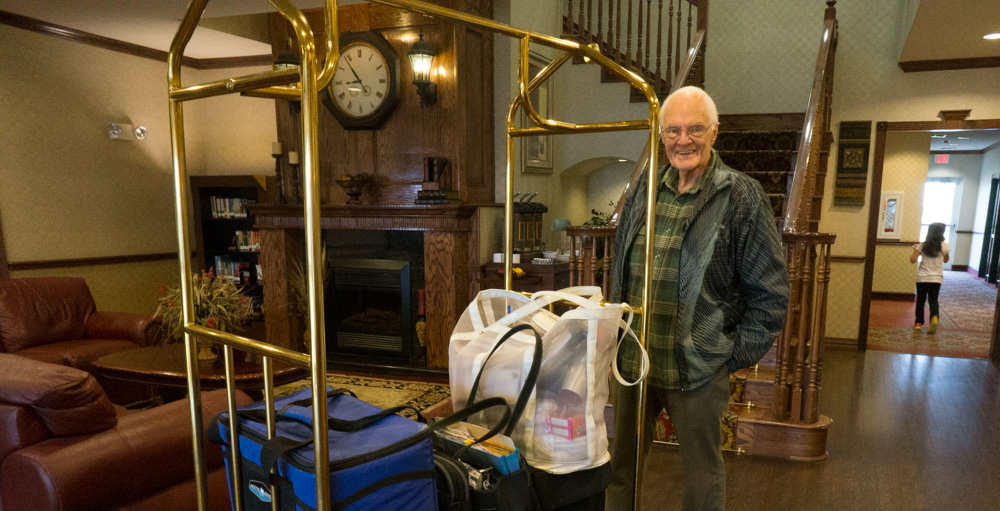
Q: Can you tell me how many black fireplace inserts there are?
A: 1